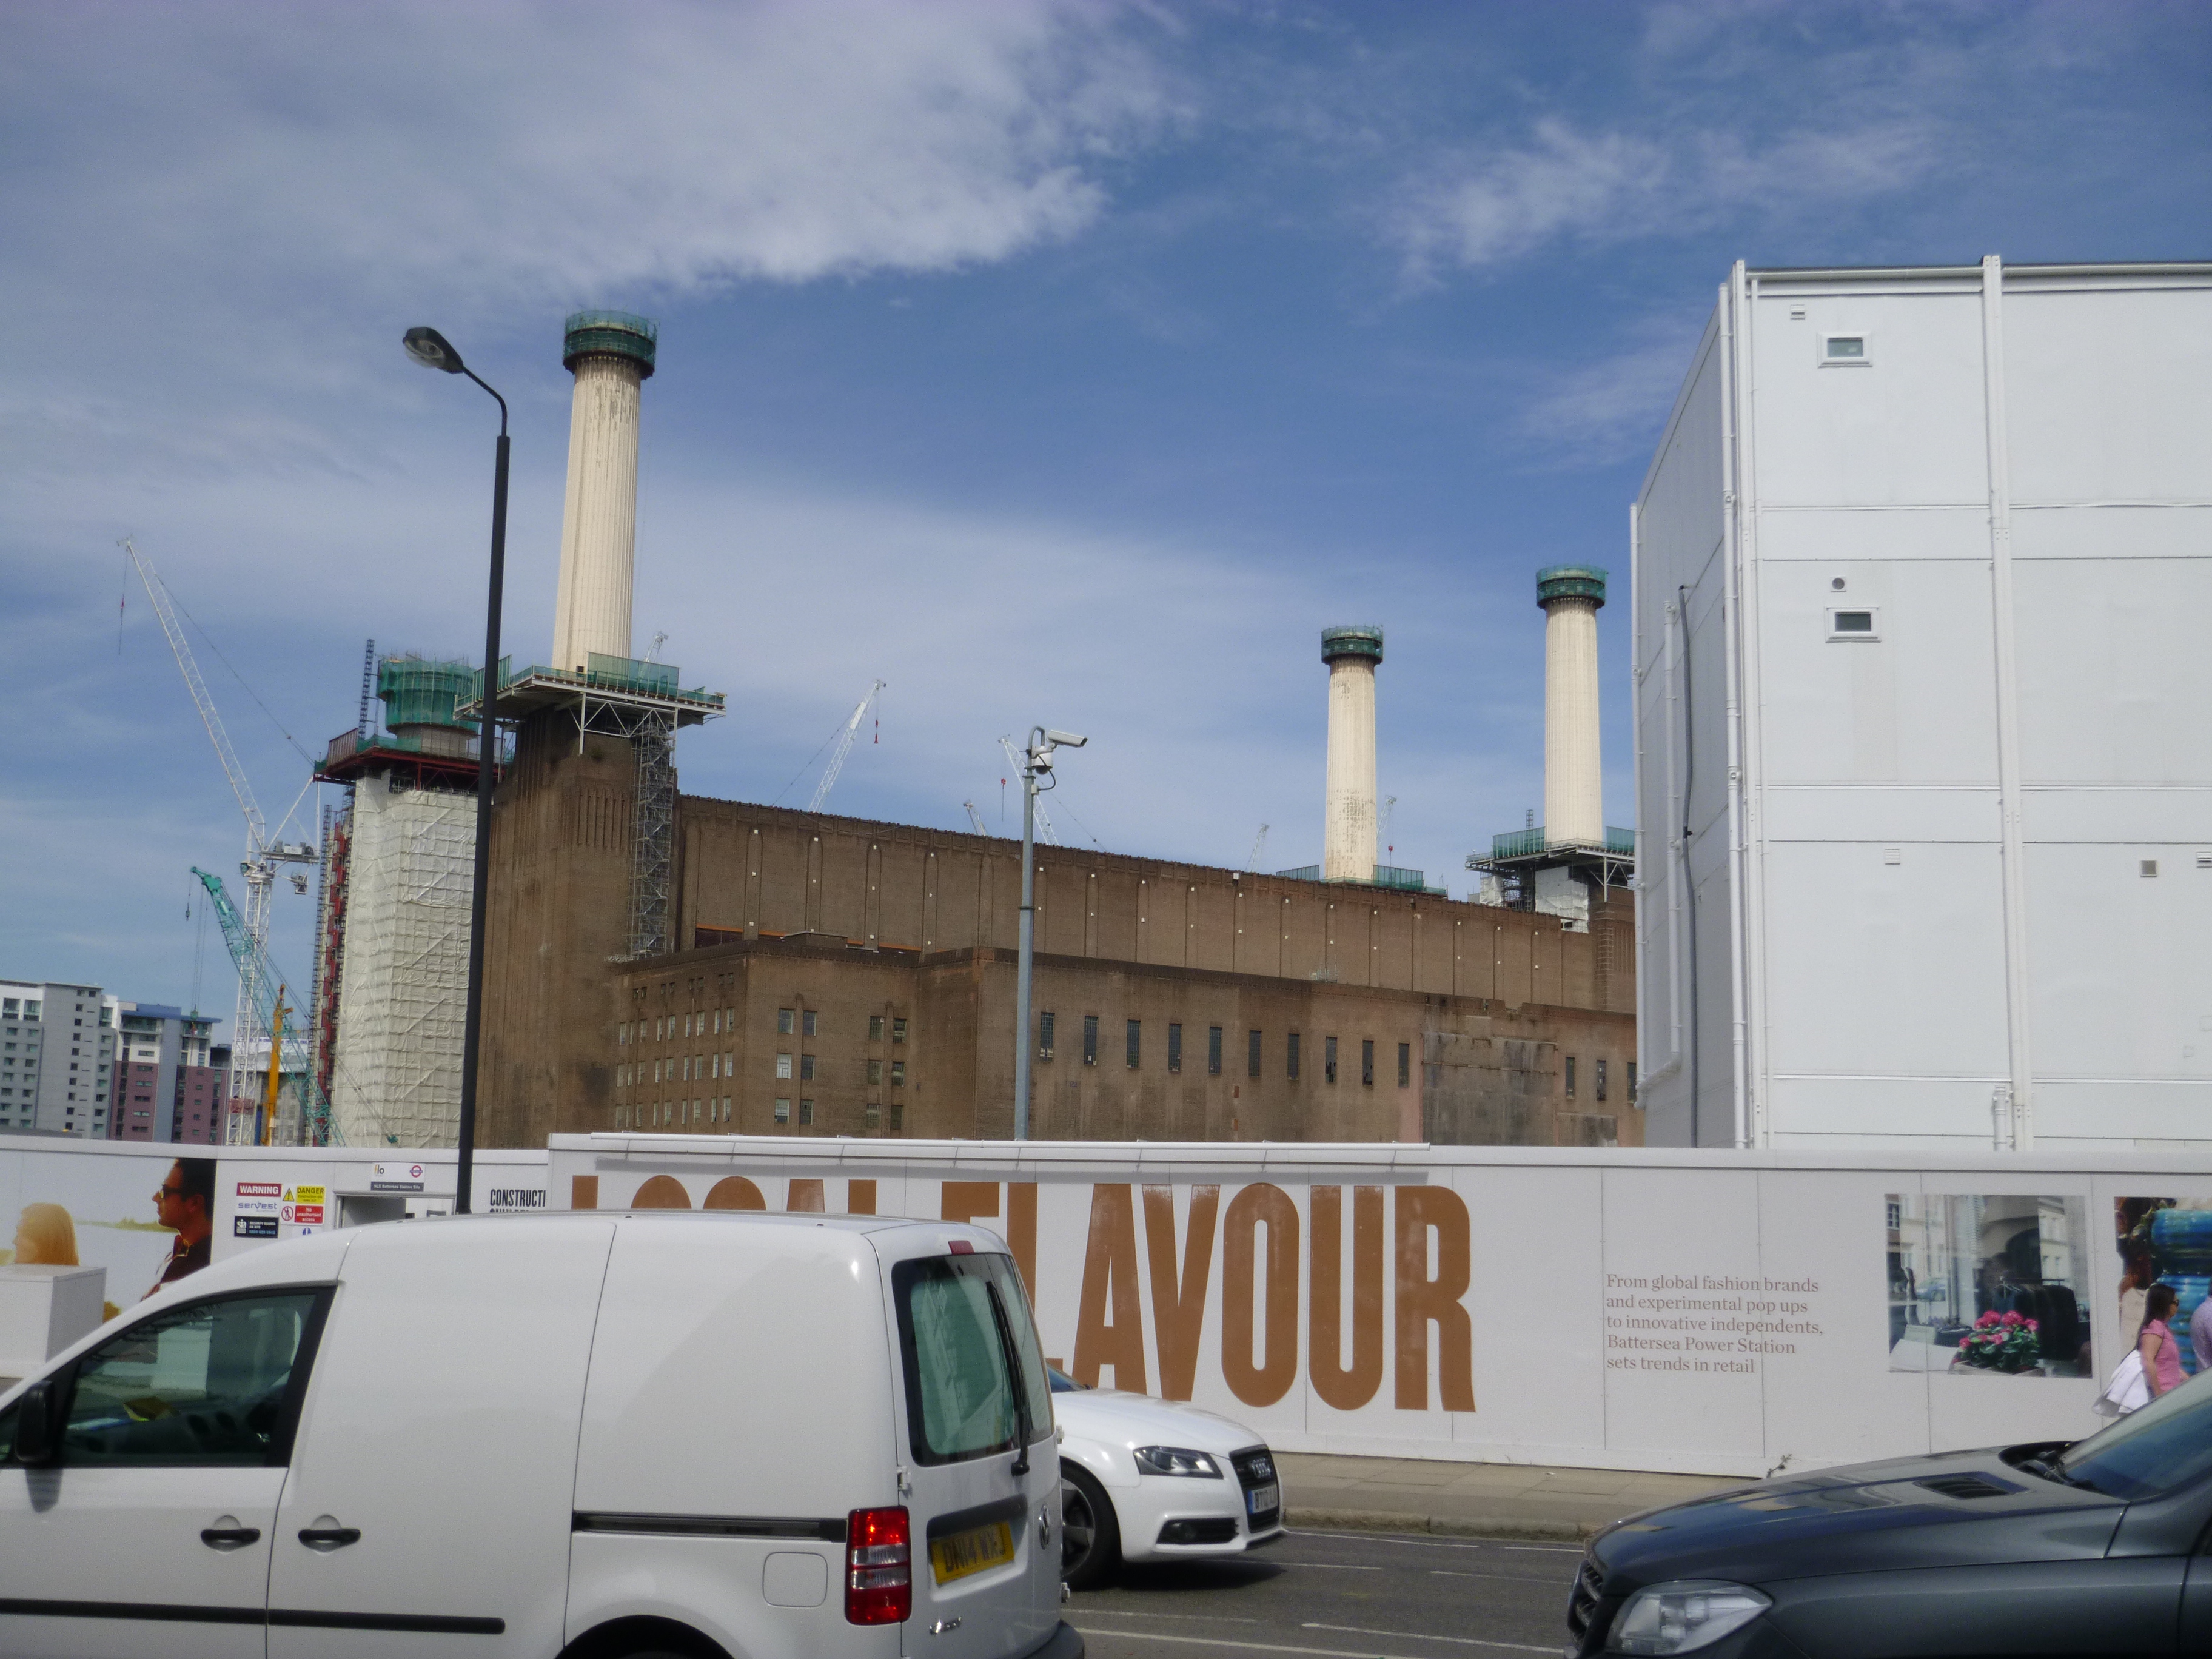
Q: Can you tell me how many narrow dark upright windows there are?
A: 13